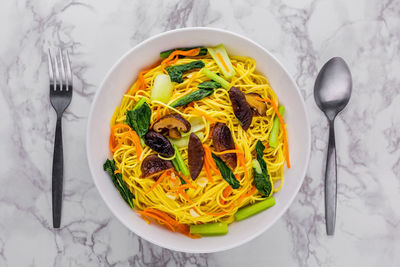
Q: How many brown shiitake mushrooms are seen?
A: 7